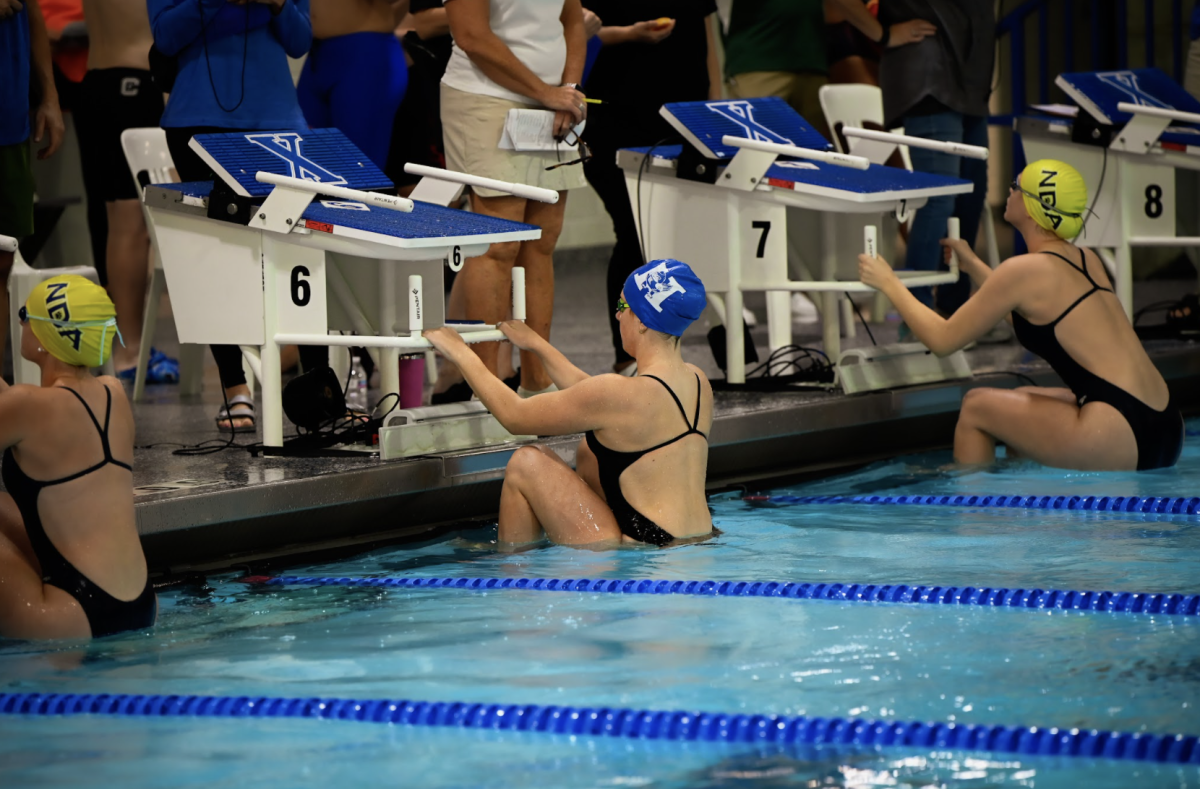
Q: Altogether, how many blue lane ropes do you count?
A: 3